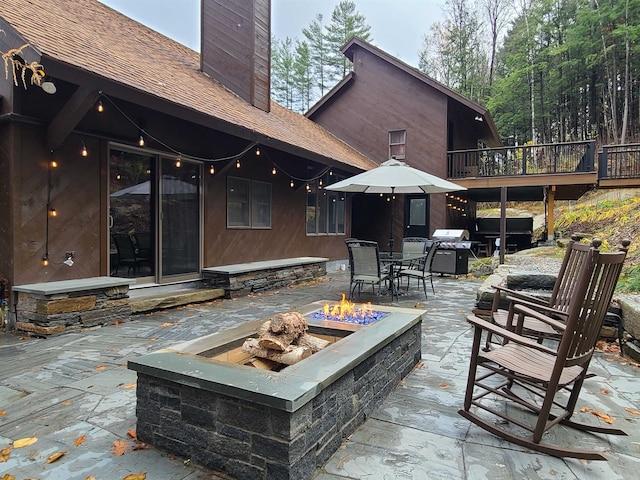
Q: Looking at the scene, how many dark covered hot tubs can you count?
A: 1